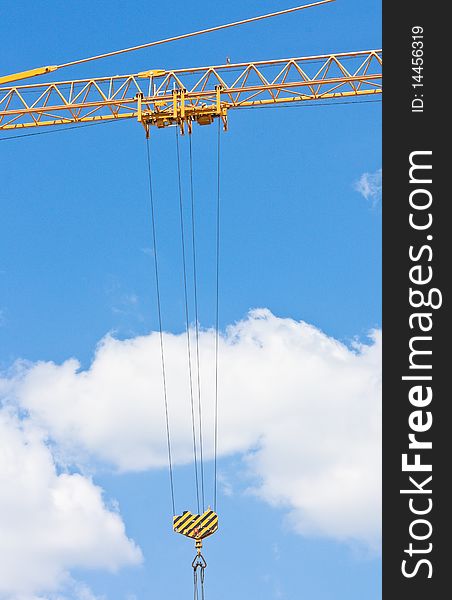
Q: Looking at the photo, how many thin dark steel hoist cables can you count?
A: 4